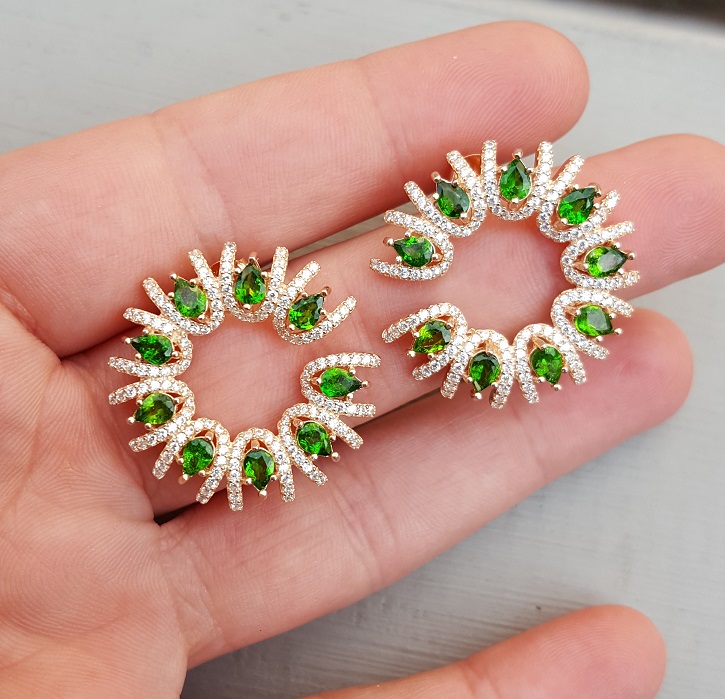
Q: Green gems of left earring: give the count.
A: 9